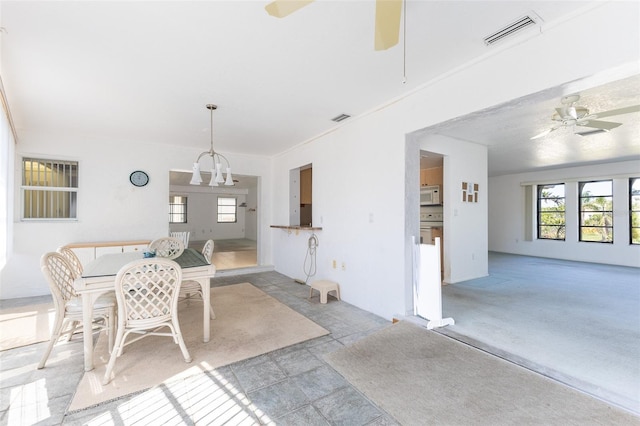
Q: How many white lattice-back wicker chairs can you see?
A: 5